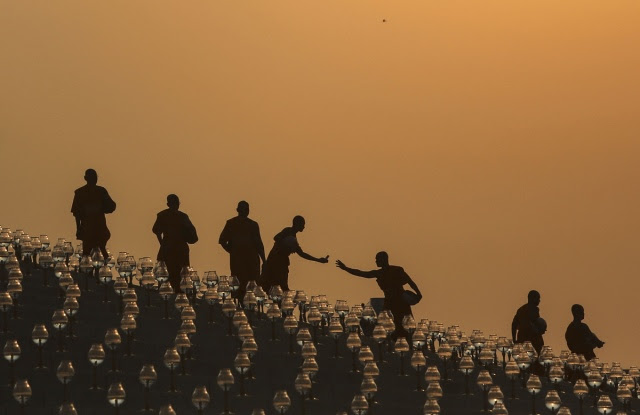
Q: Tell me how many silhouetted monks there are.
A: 7